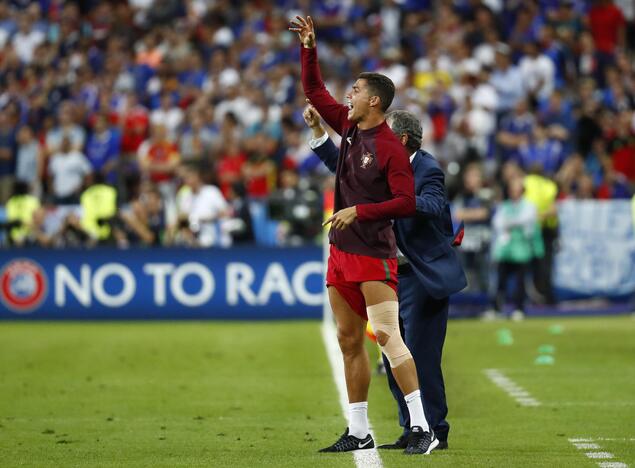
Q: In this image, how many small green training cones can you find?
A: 4